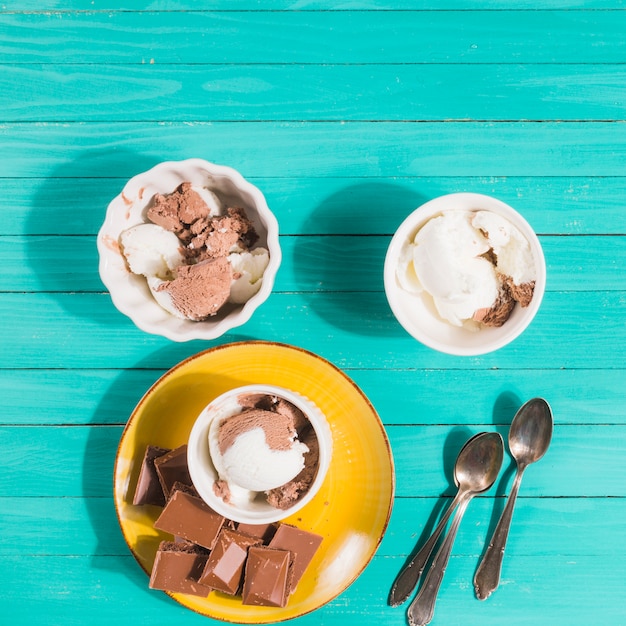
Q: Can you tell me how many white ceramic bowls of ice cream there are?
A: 3